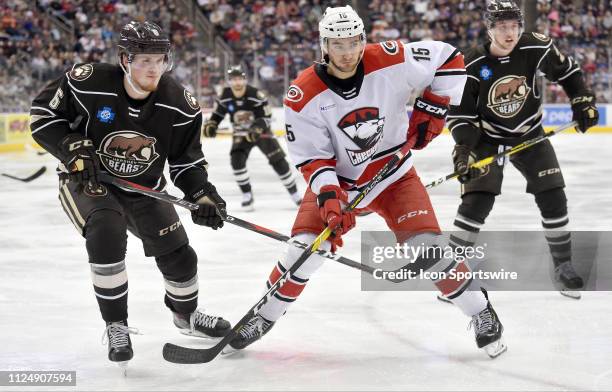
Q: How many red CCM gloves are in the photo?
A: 2